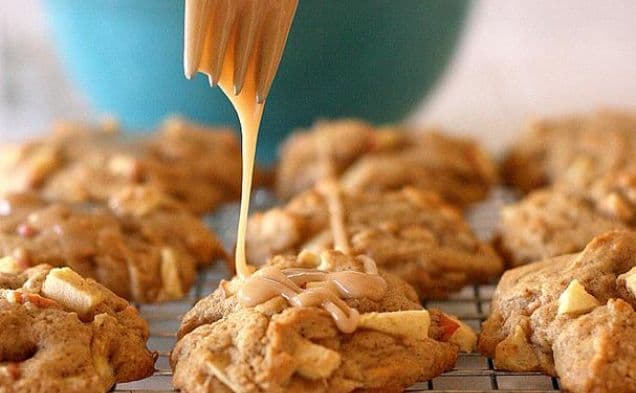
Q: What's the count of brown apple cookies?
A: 9